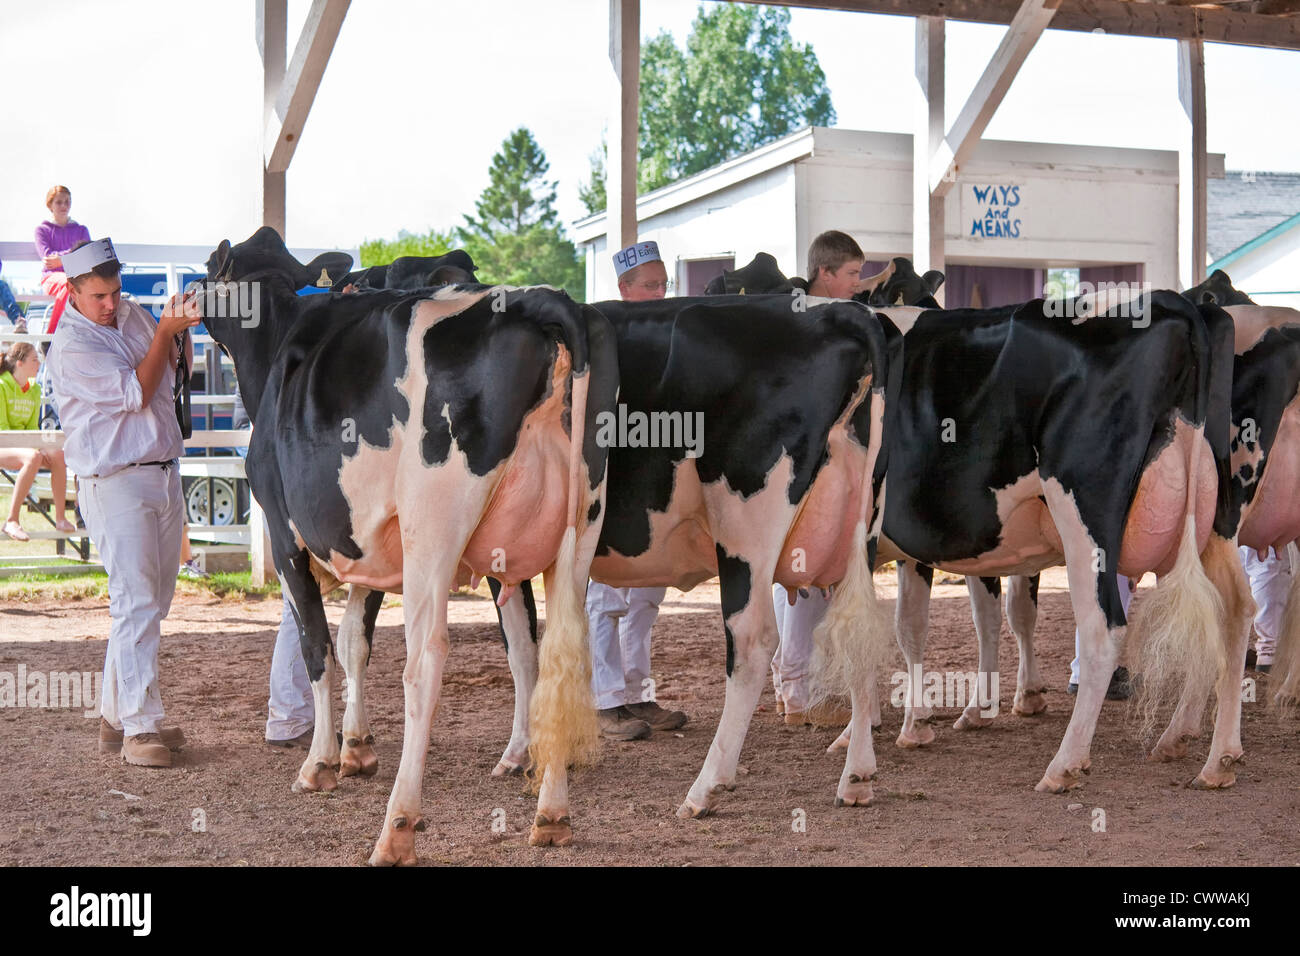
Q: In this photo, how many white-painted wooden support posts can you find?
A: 4